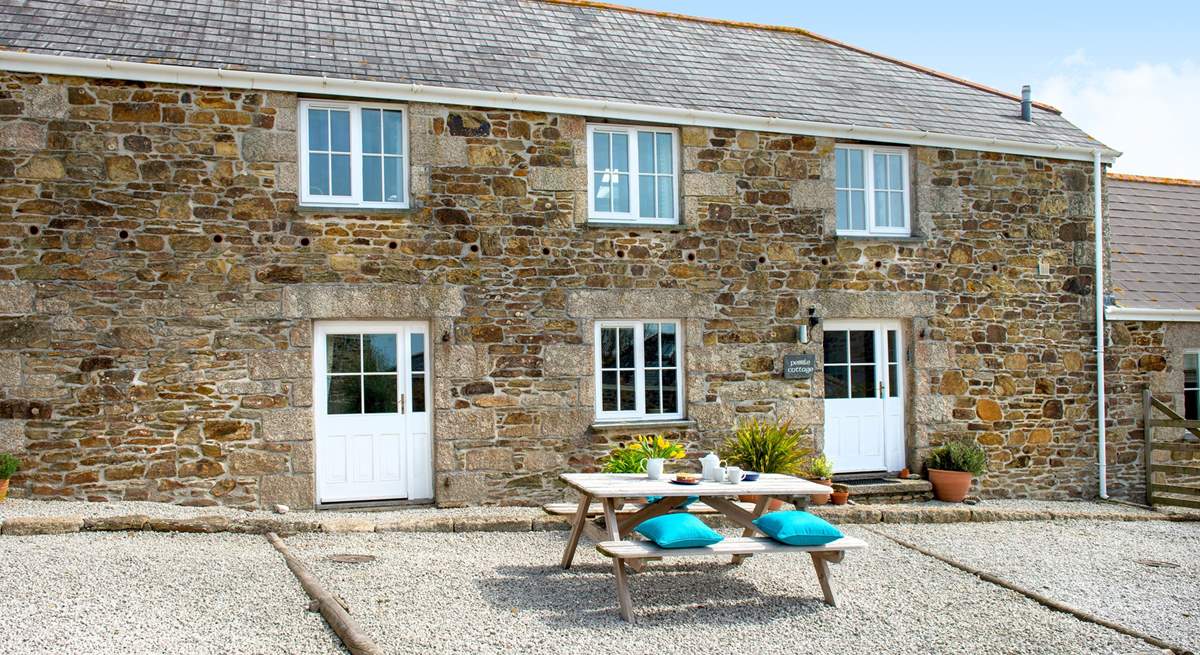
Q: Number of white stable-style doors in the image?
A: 2